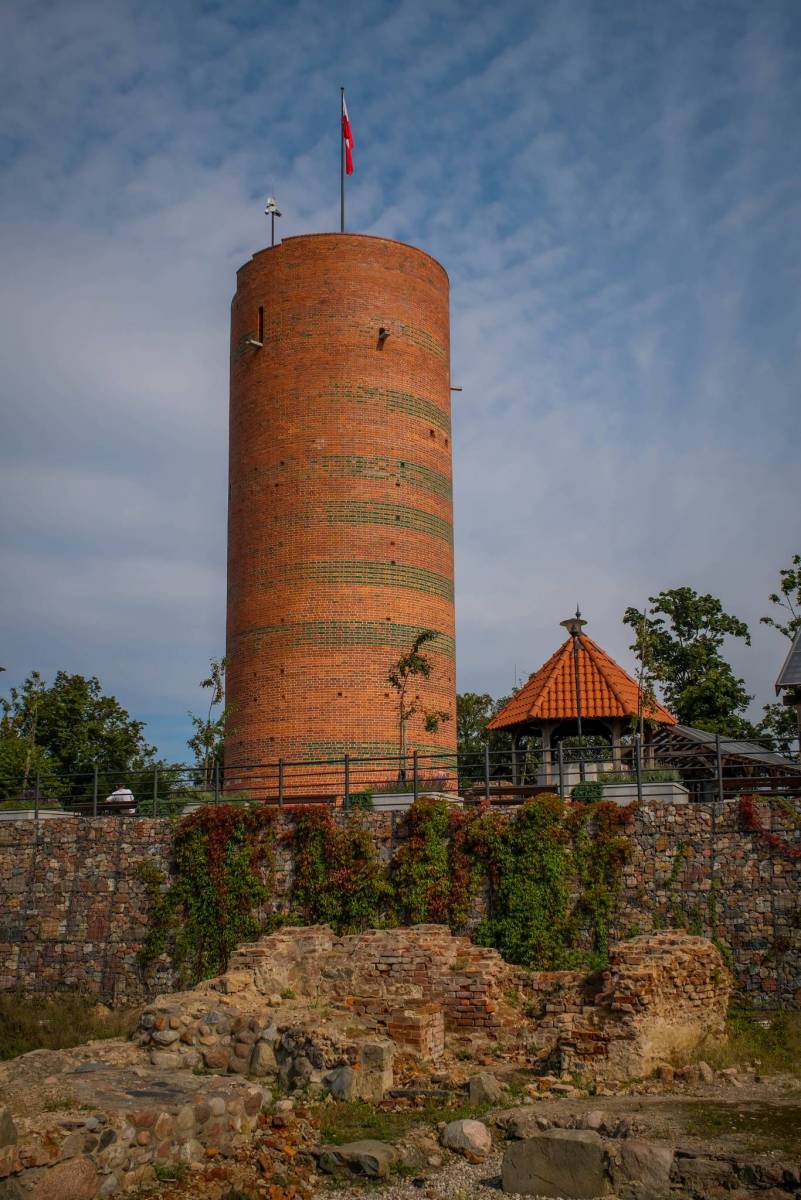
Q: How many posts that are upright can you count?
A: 11